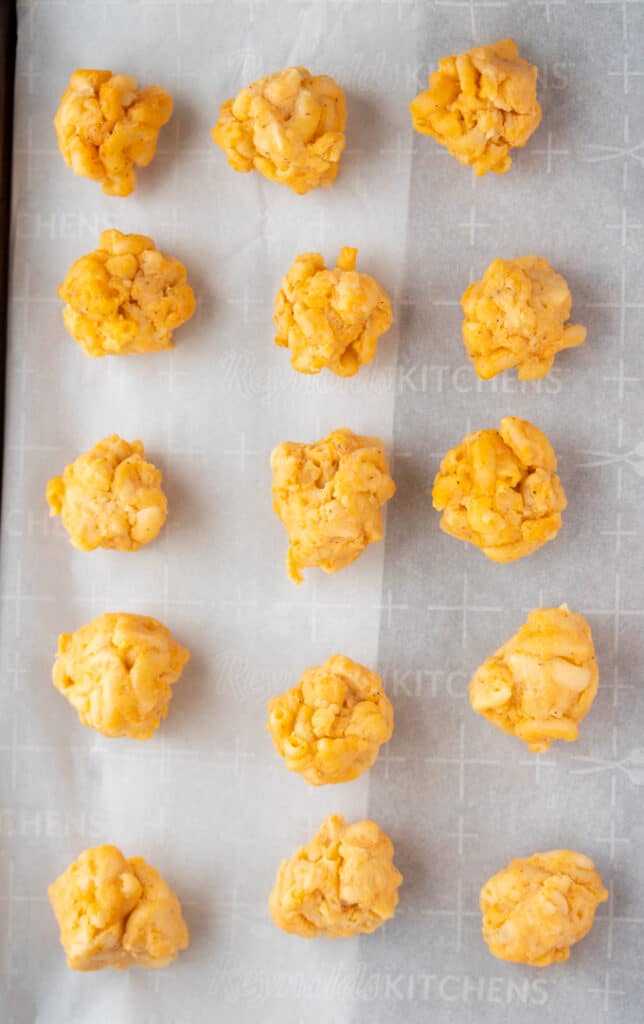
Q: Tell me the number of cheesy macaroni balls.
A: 15